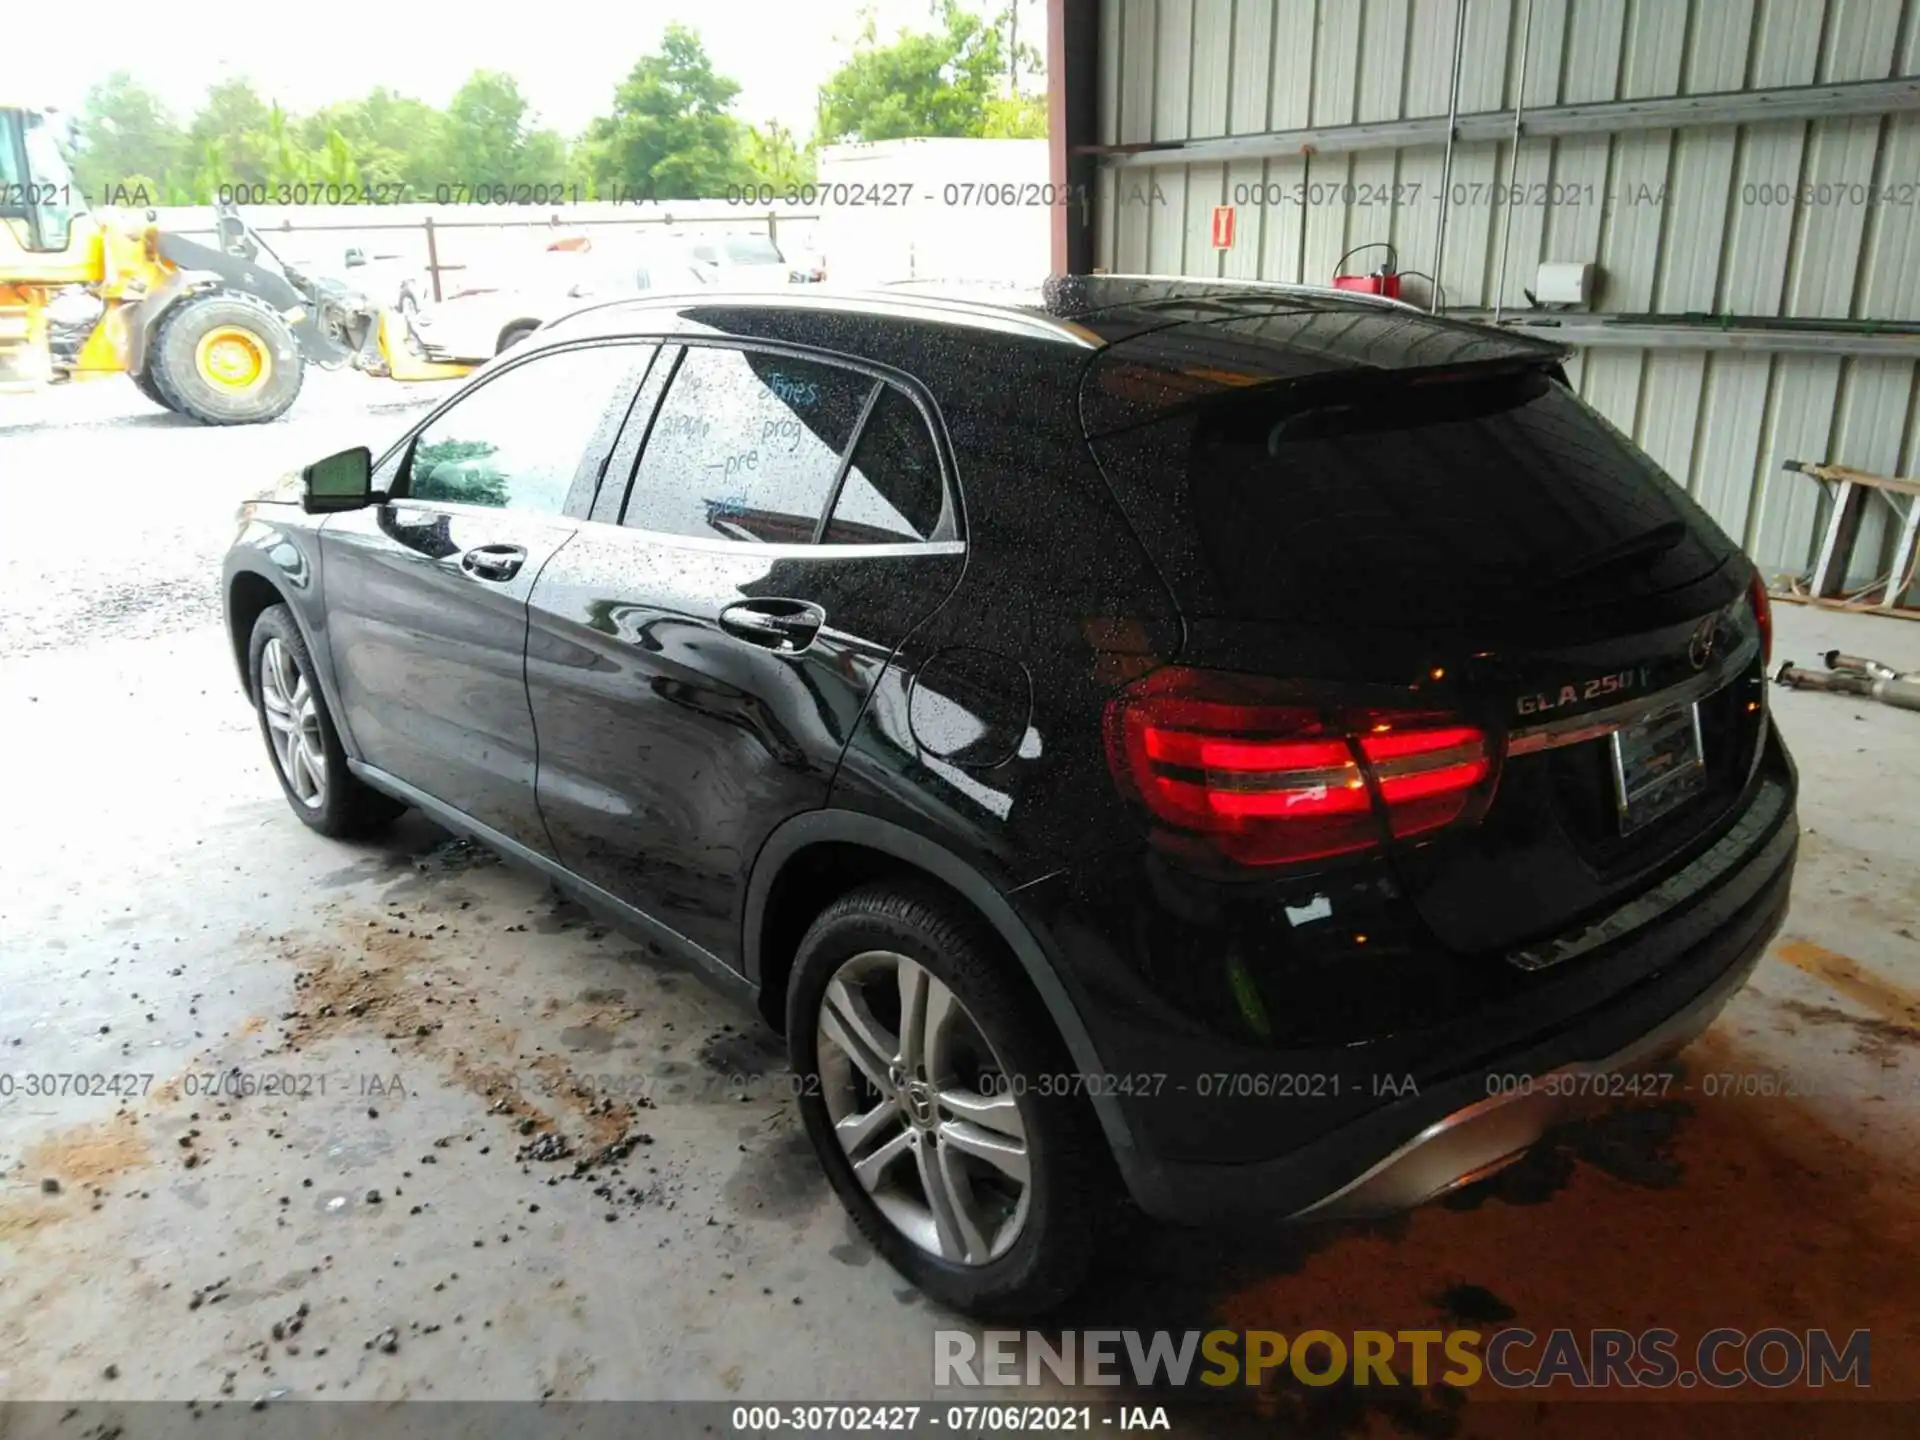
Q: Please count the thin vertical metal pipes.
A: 2